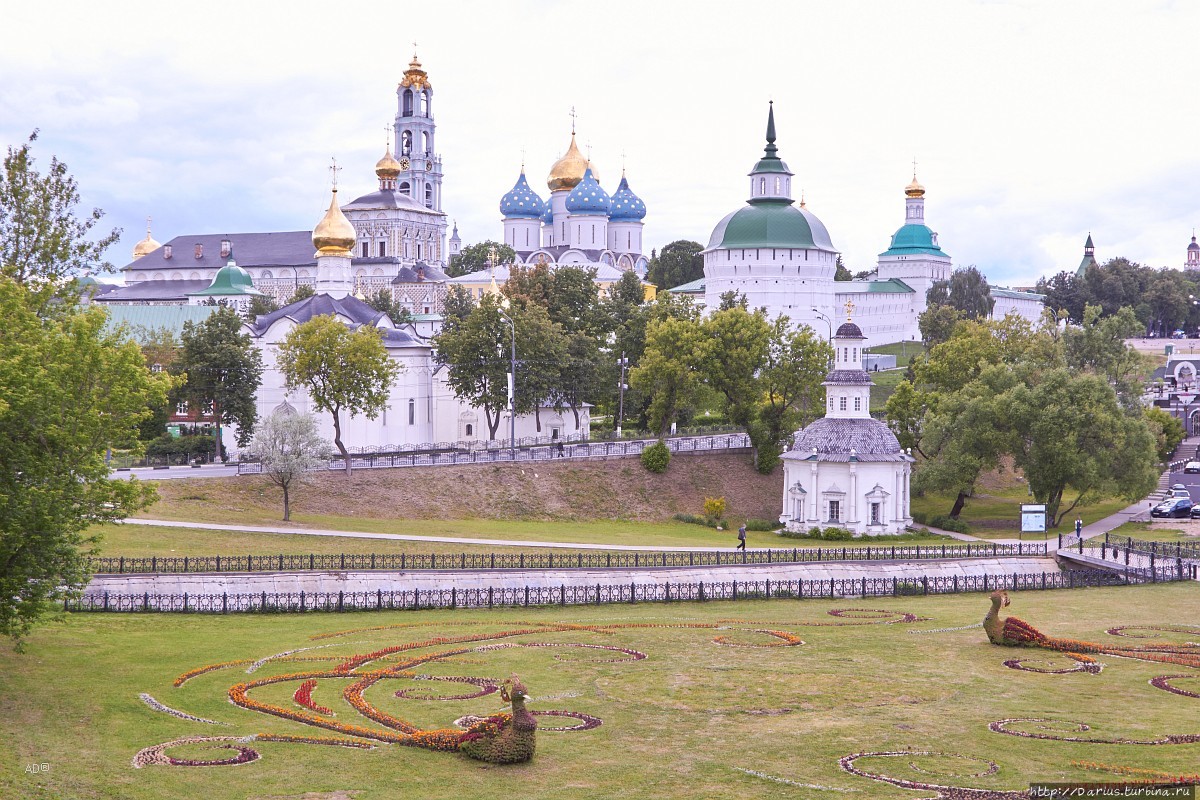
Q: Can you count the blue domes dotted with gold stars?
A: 4